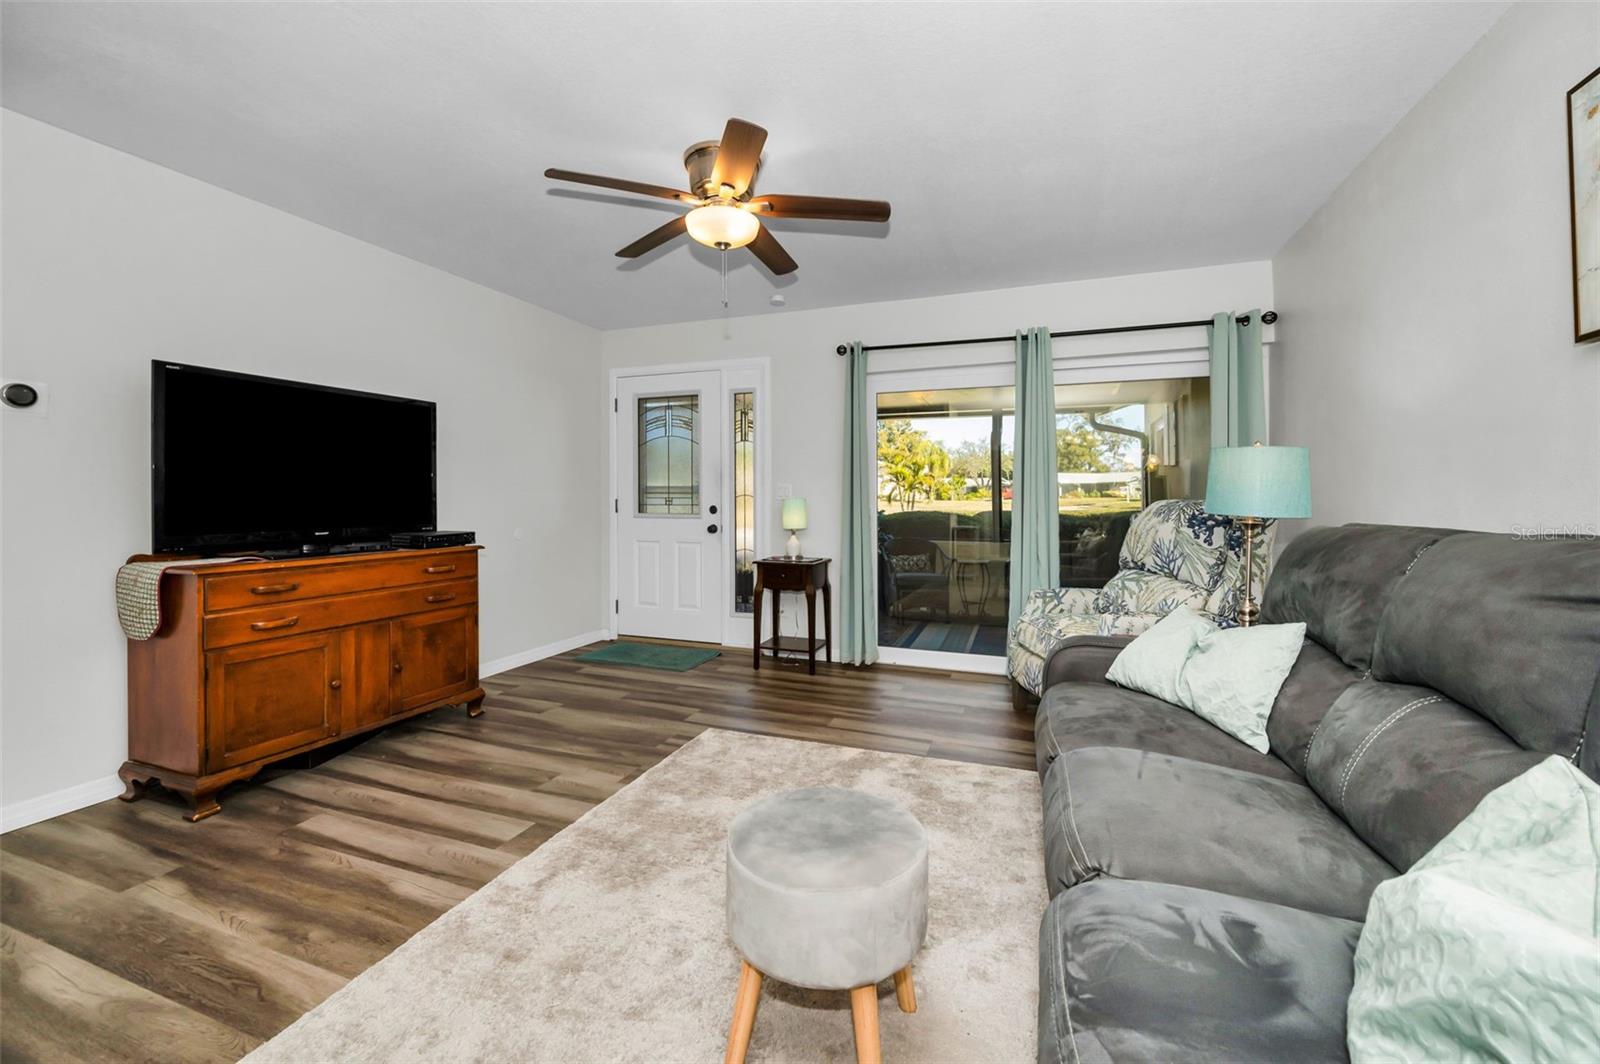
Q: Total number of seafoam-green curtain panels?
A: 3